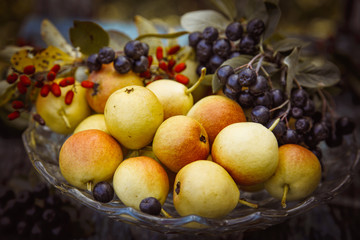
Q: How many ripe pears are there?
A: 12